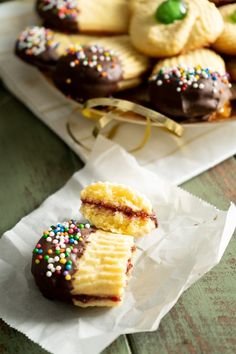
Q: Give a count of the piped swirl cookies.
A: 2